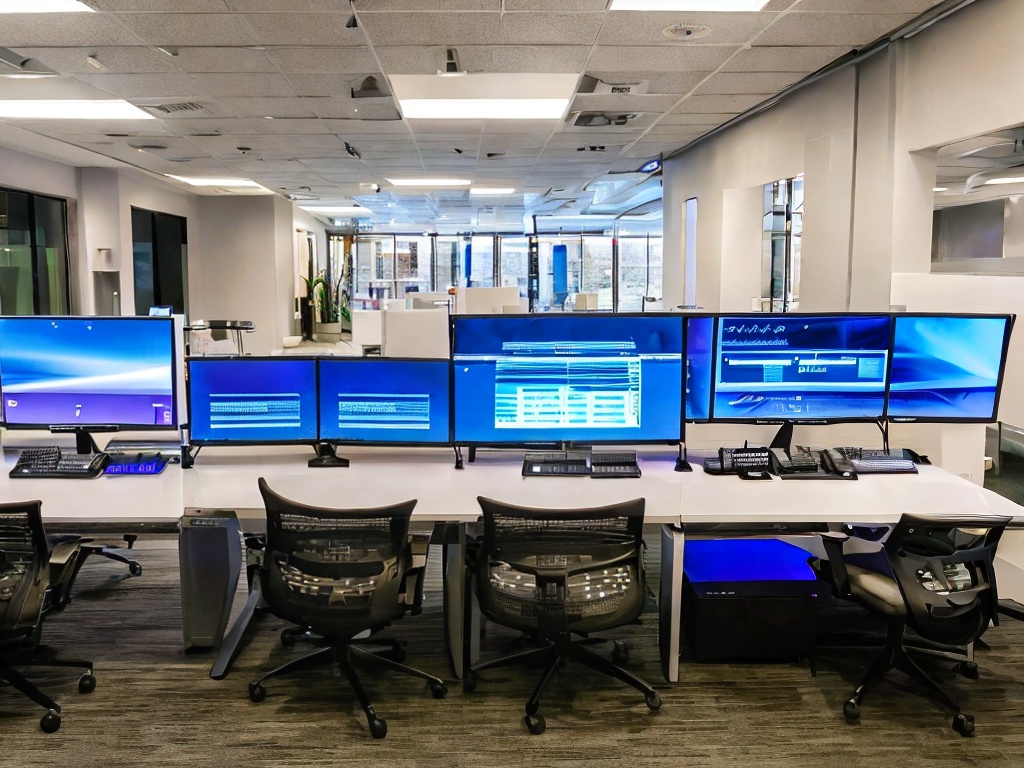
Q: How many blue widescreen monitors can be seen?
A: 6